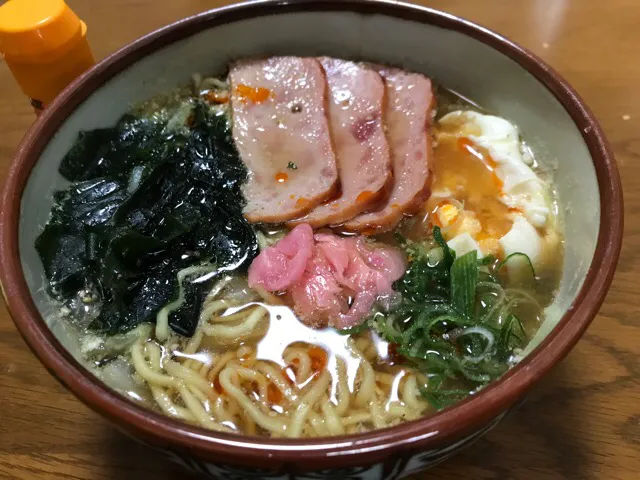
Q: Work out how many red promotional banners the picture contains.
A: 0